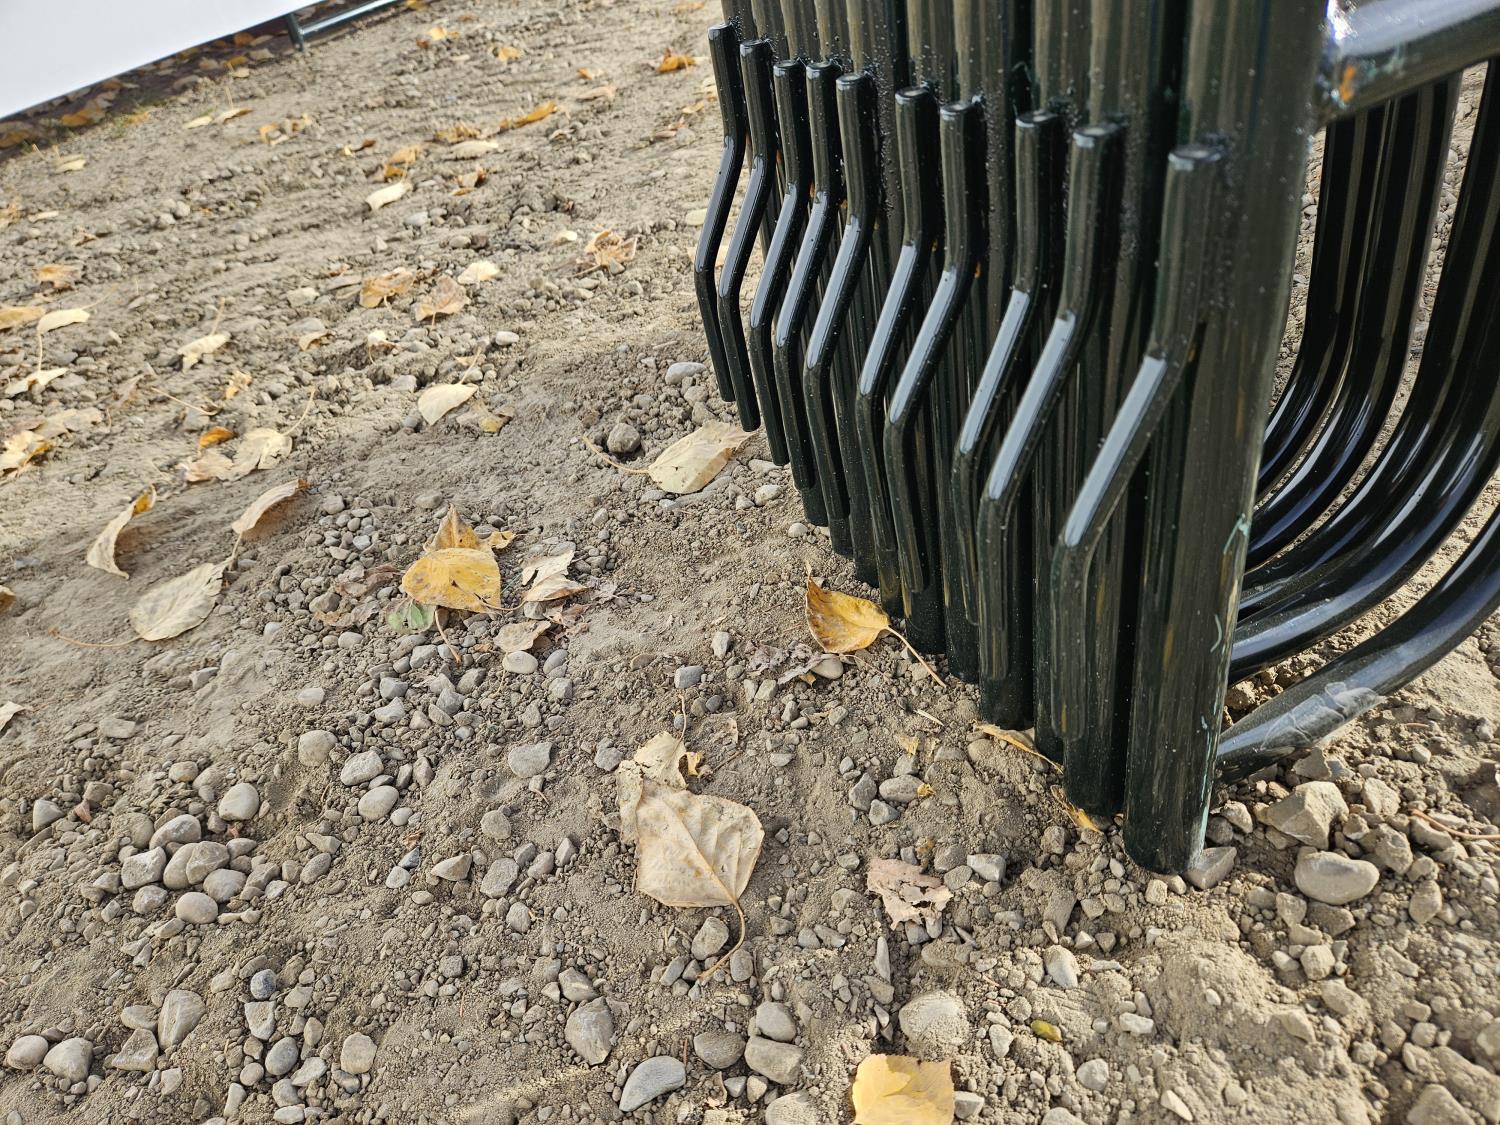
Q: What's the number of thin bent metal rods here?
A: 10